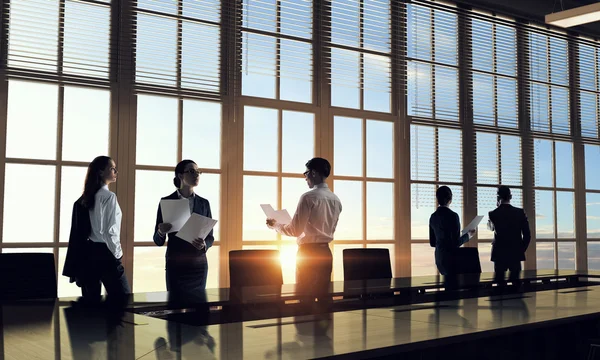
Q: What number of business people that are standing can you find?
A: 5